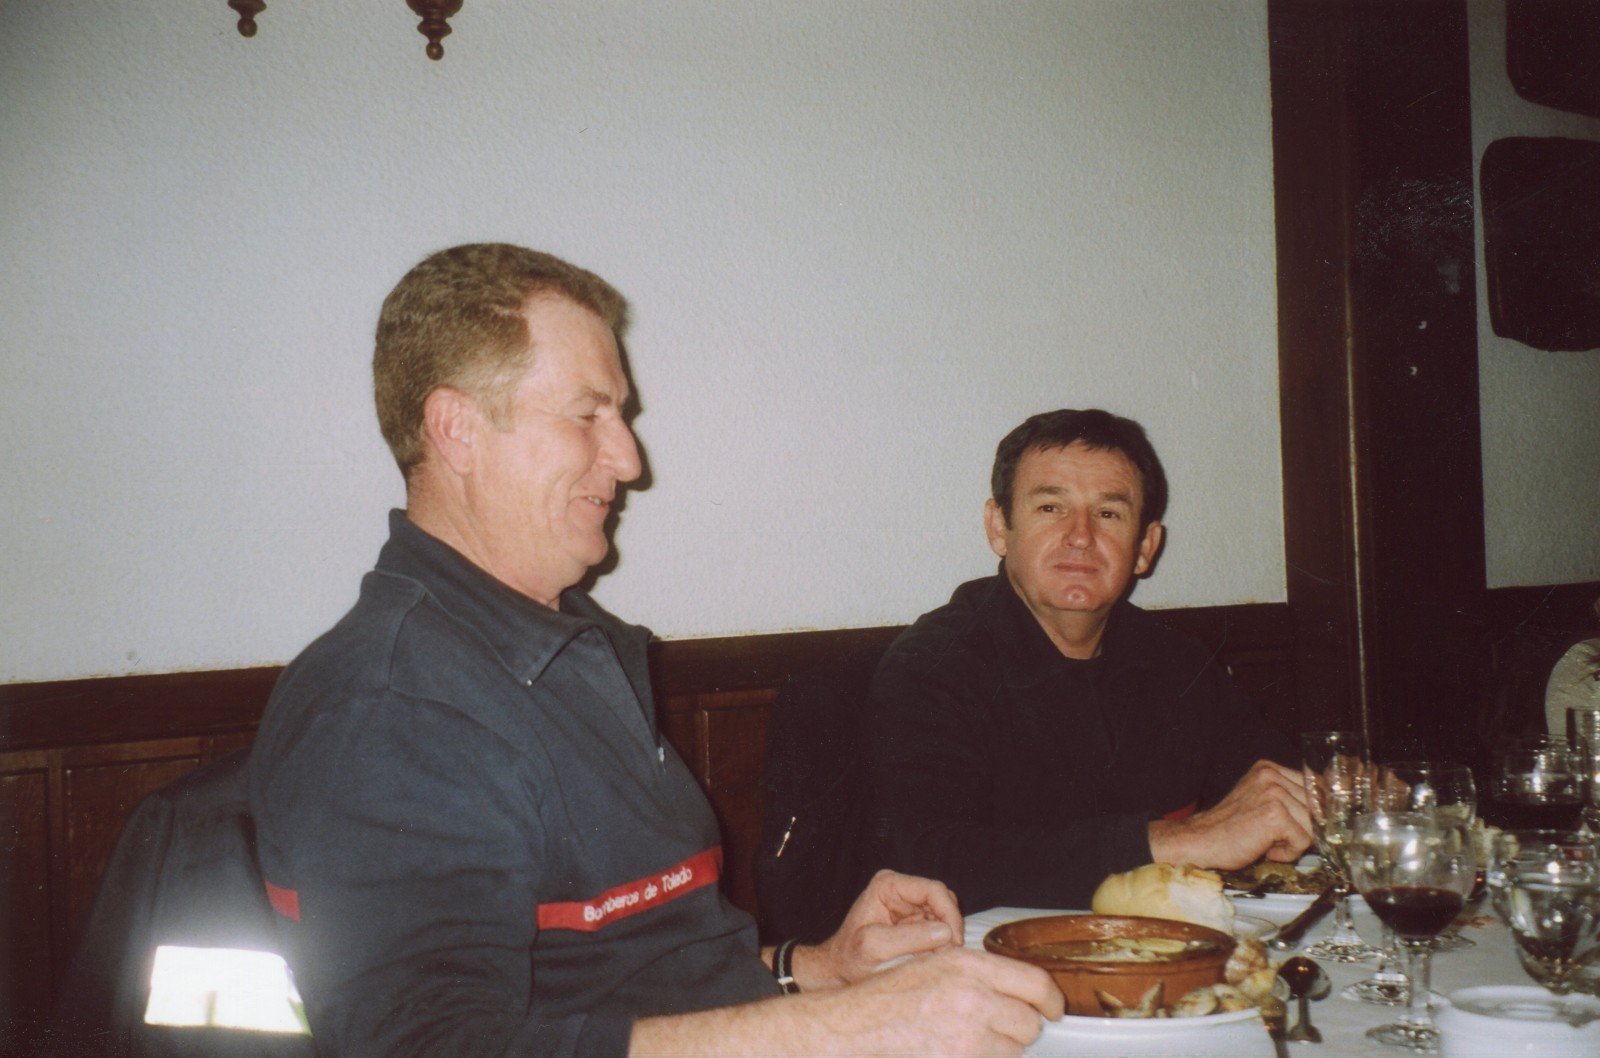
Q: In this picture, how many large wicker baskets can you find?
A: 0